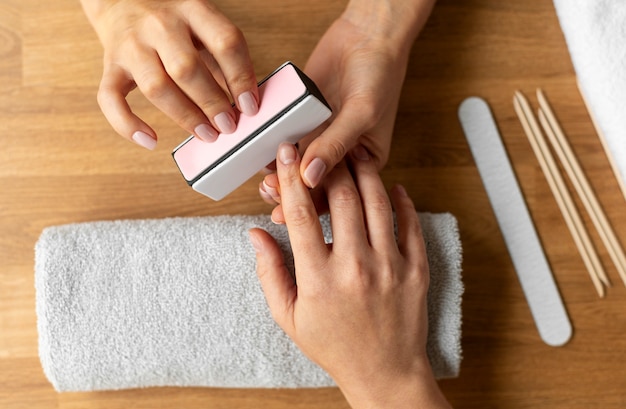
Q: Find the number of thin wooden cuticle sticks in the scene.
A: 4